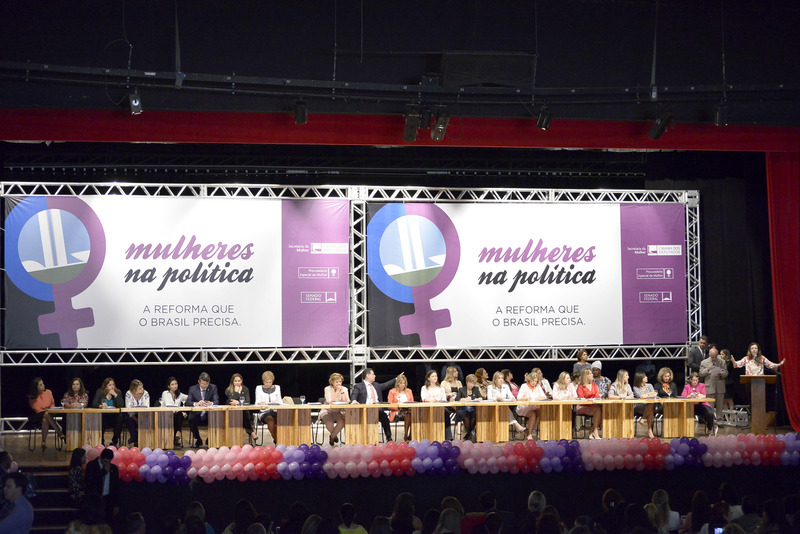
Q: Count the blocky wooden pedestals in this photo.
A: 10